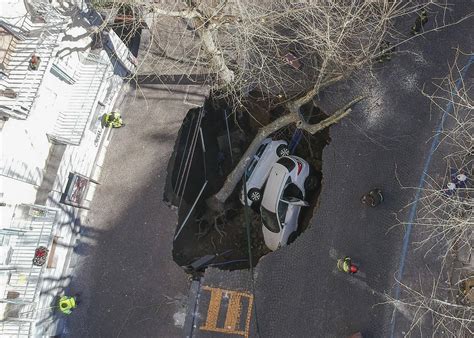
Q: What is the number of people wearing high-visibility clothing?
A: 3